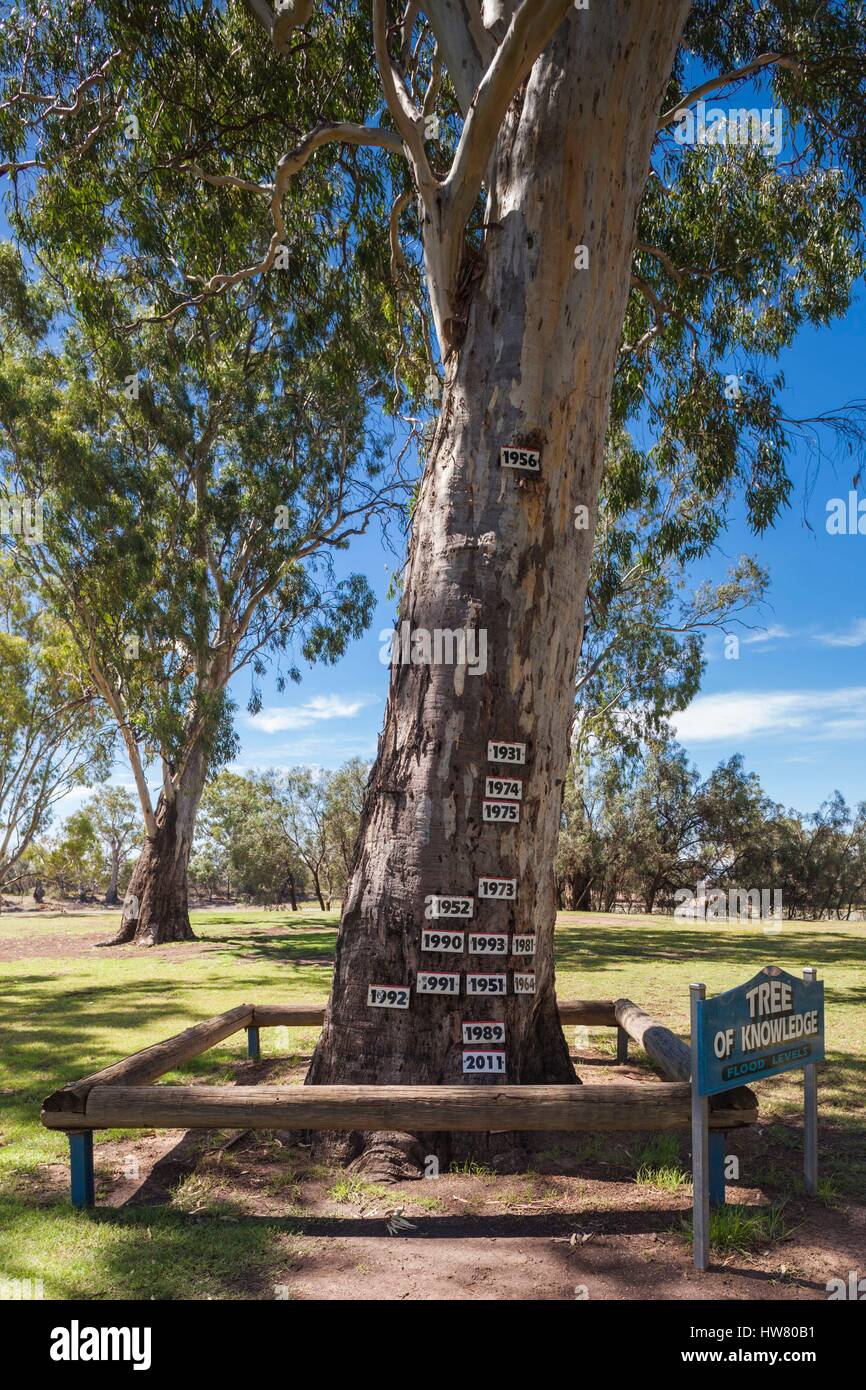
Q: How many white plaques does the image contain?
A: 15